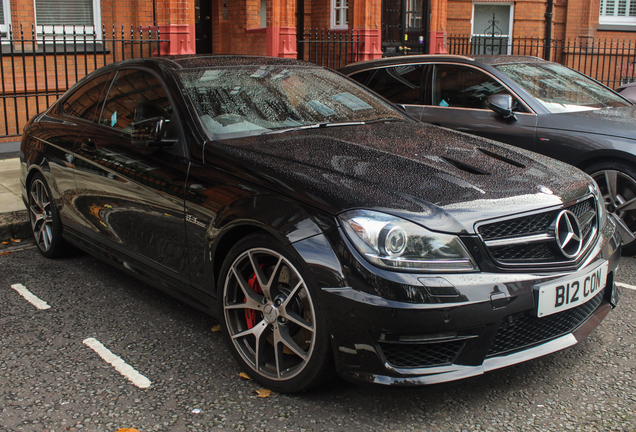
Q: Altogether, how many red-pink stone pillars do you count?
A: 4